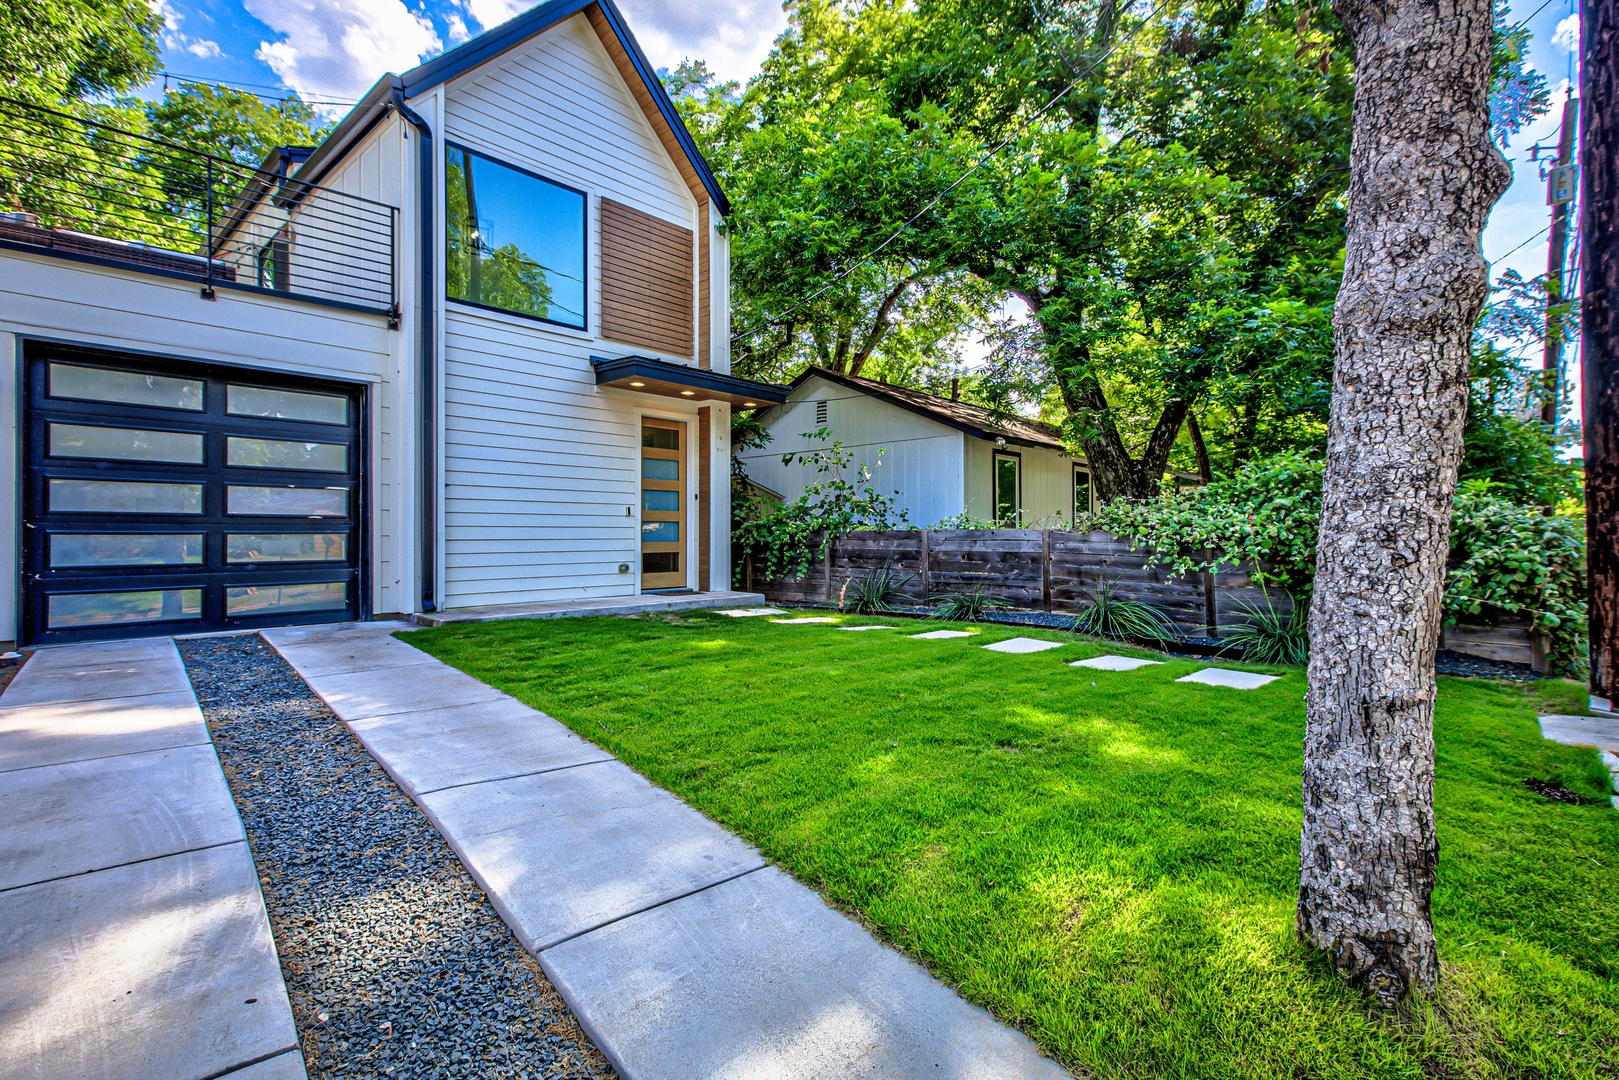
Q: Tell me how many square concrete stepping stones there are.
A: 7